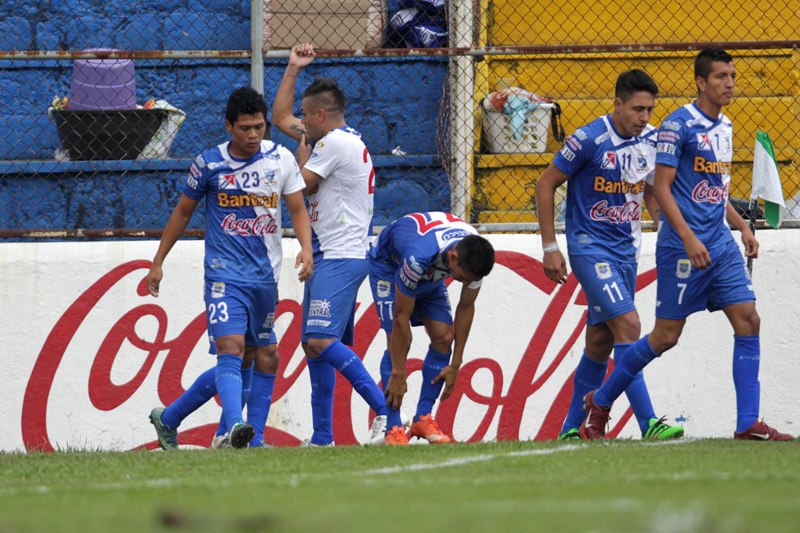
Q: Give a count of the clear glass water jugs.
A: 0